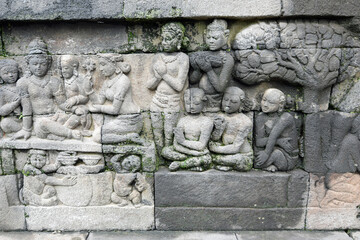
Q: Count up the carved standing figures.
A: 2